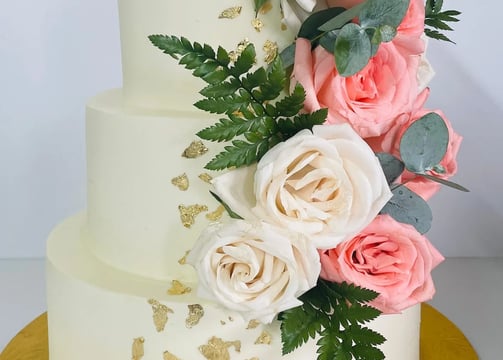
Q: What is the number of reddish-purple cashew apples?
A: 0